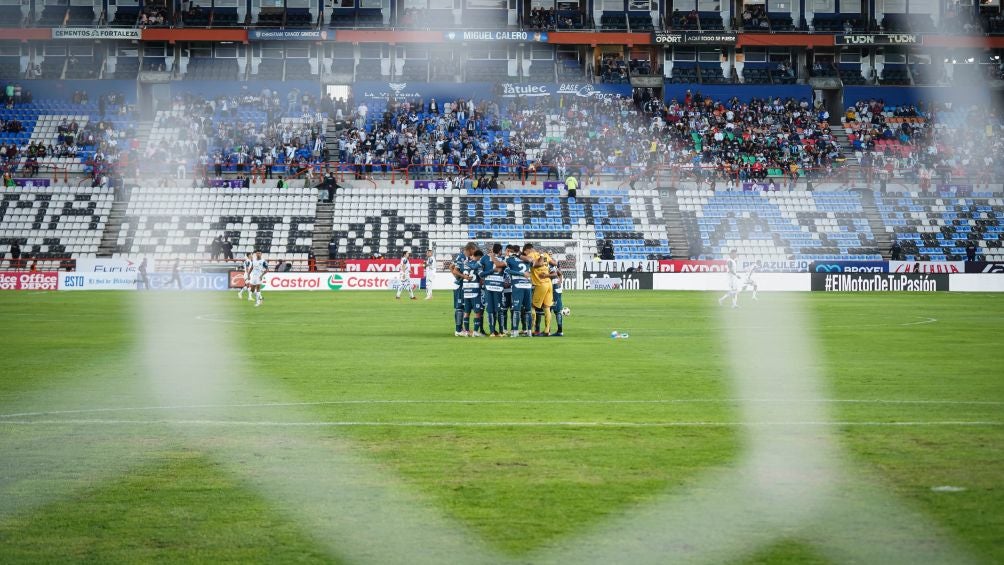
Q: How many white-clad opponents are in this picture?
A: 6